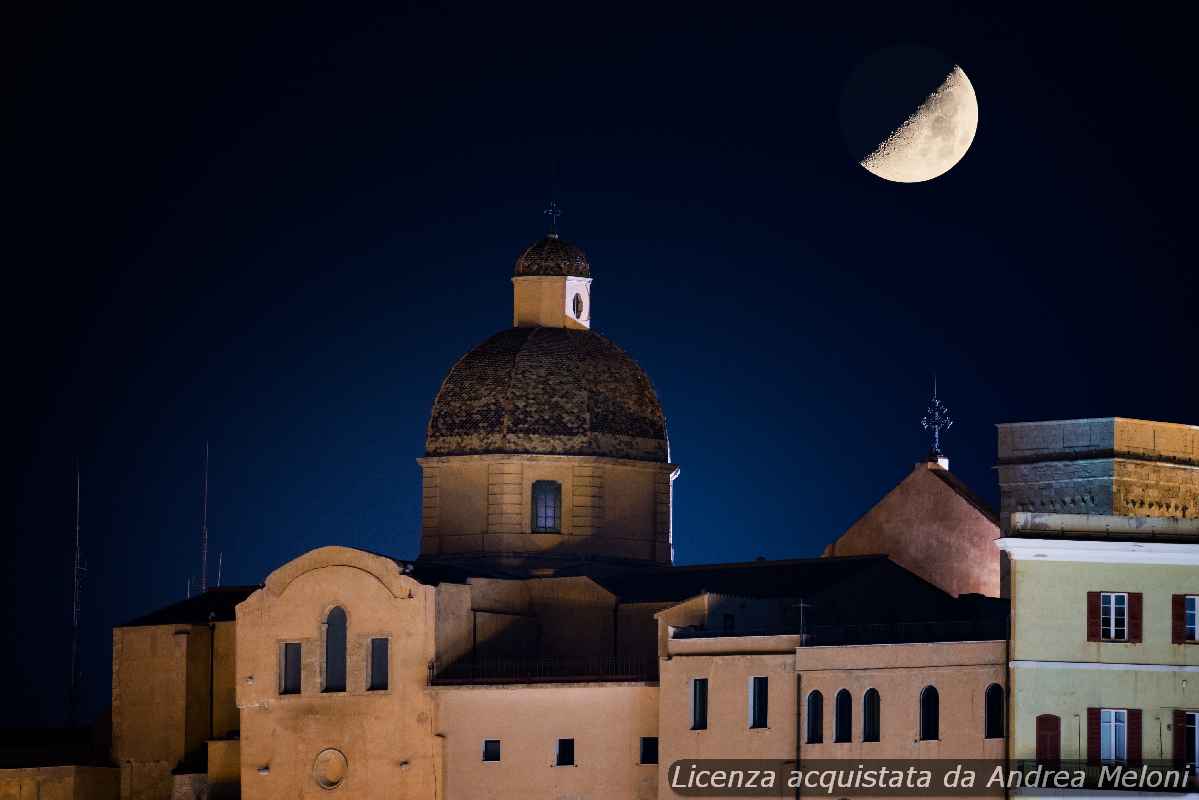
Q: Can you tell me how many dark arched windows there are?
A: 6